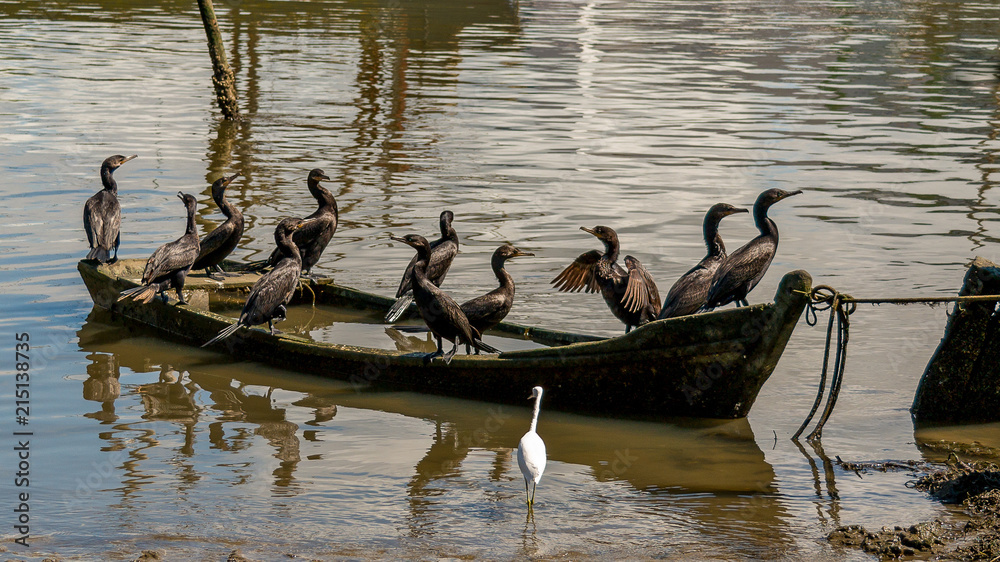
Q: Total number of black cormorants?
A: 11